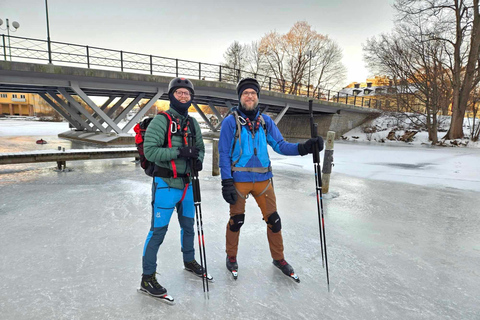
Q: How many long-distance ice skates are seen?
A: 4